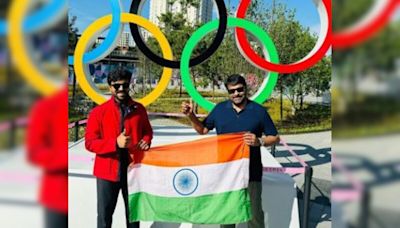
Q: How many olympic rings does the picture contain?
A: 5